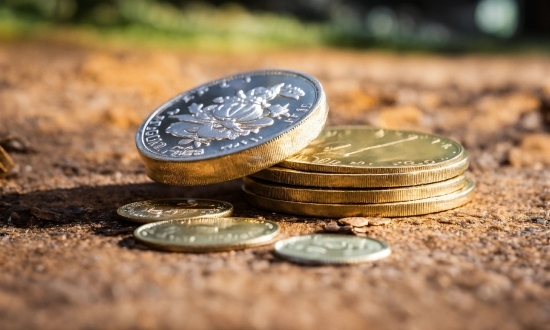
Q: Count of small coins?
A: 3